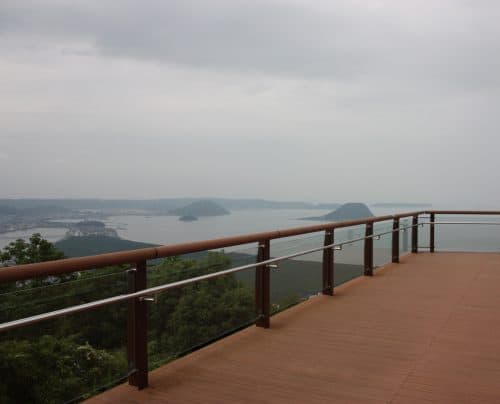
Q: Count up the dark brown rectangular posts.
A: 7